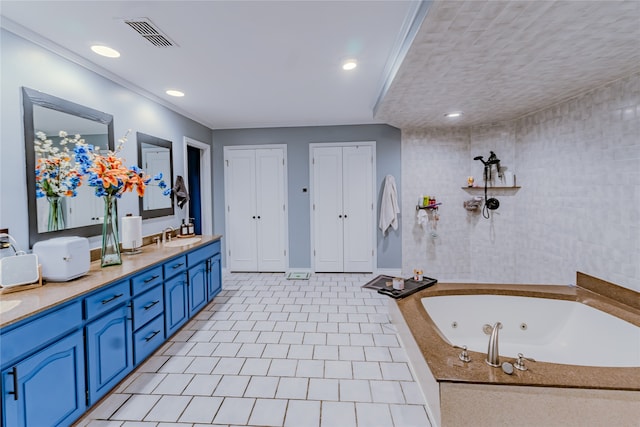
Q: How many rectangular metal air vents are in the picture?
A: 1